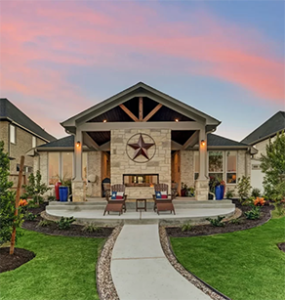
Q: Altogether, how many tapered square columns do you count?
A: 2